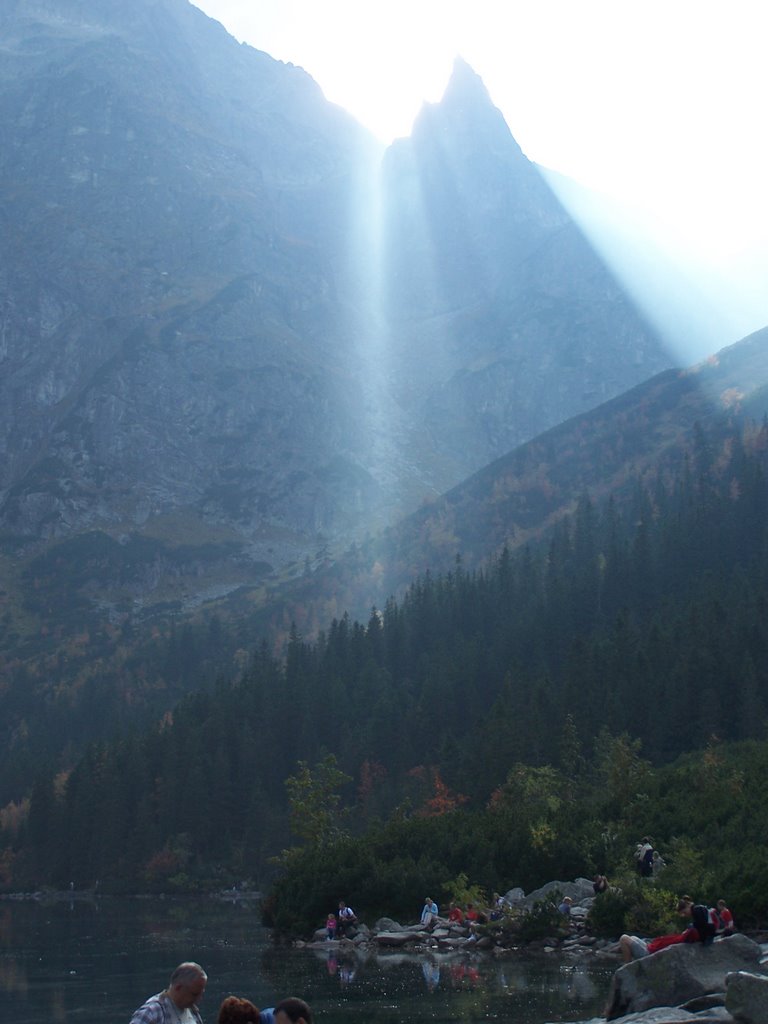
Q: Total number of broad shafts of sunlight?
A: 2